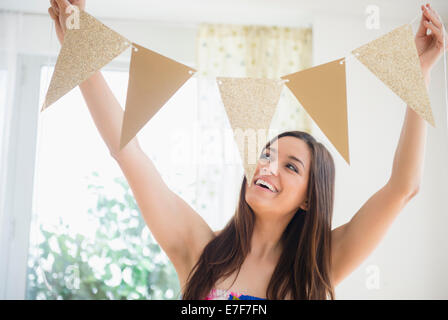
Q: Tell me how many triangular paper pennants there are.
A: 5